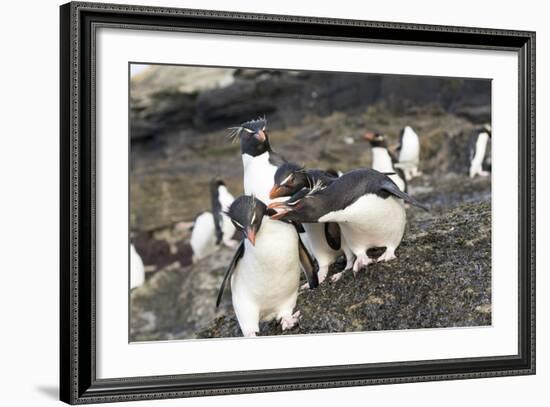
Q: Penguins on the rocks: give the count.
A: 10